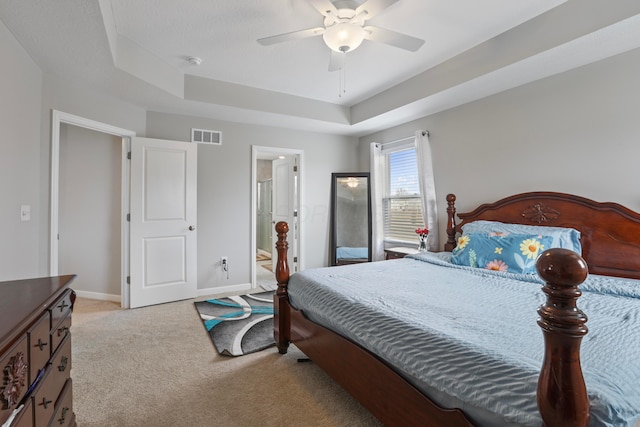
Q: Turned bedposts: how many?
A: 3